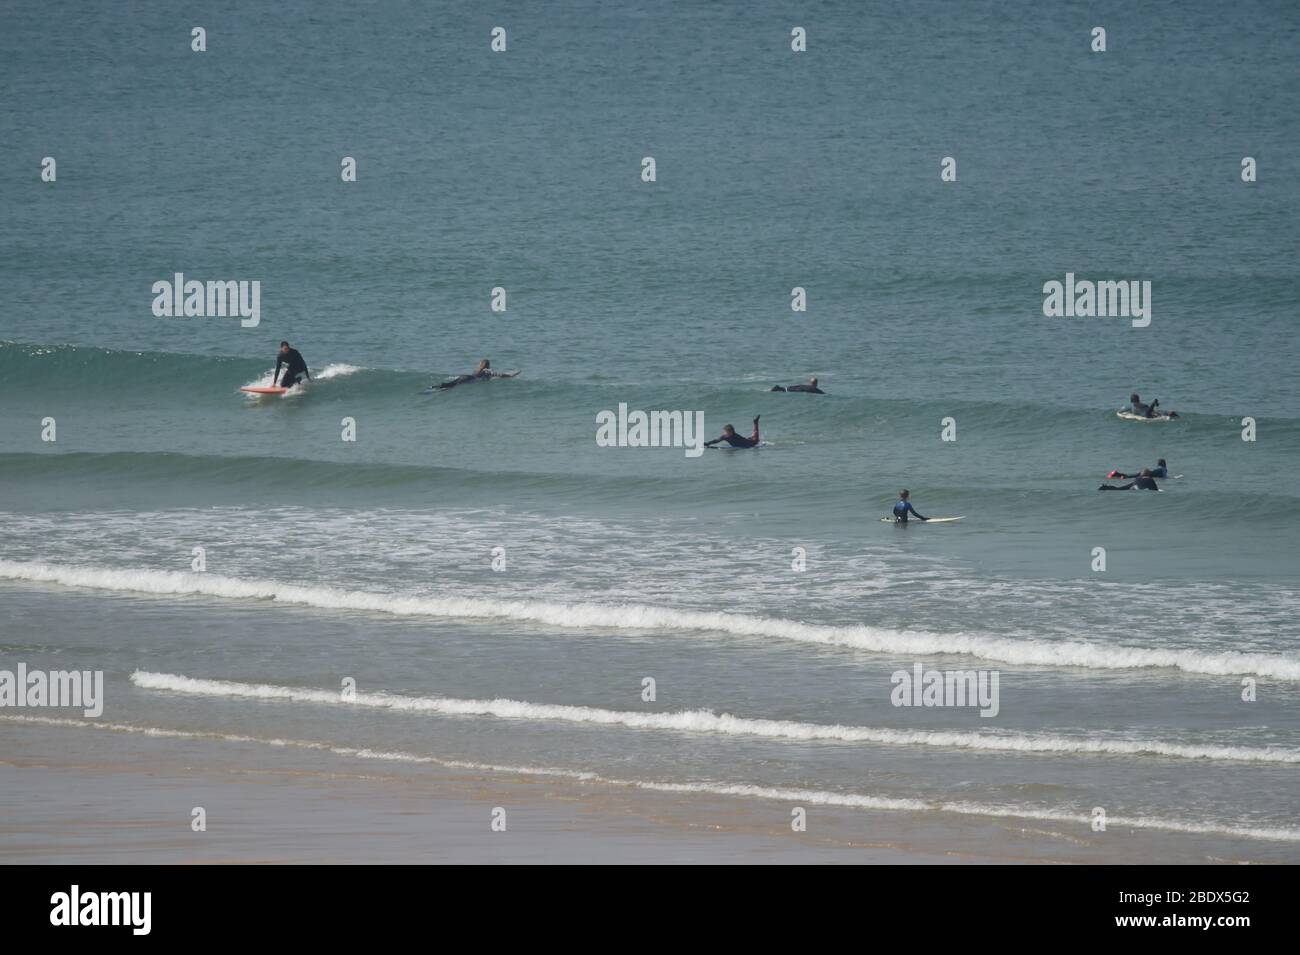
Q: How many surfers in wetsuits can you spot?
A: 8